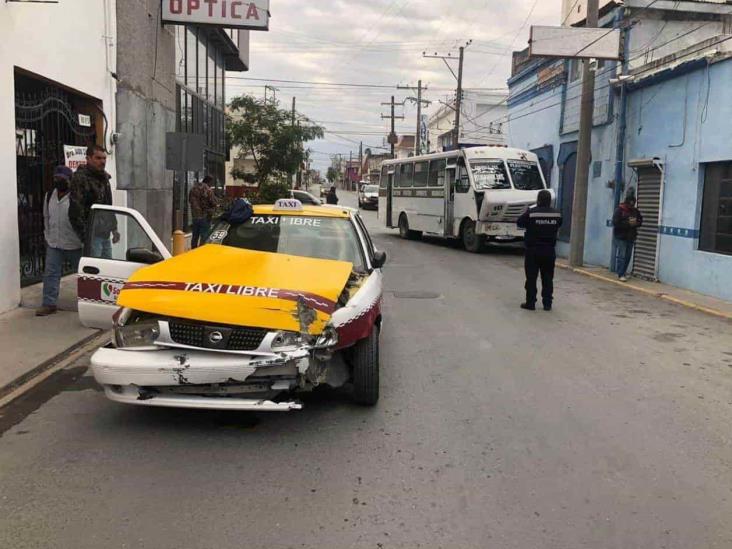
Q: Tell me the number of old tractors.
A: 0